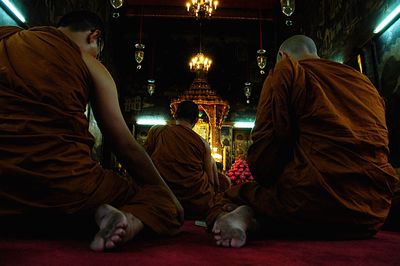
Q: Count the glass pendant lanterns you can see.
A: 6